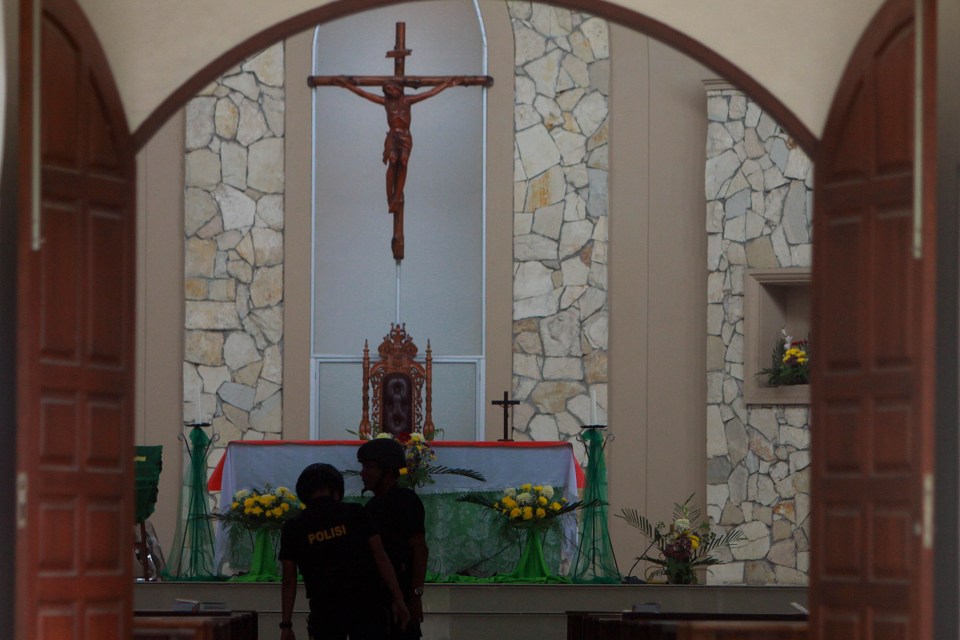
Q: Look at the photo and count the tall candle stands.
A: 2